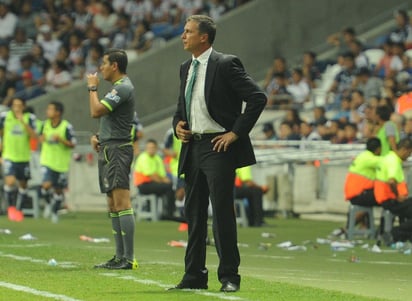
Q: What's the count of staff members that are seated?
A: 4